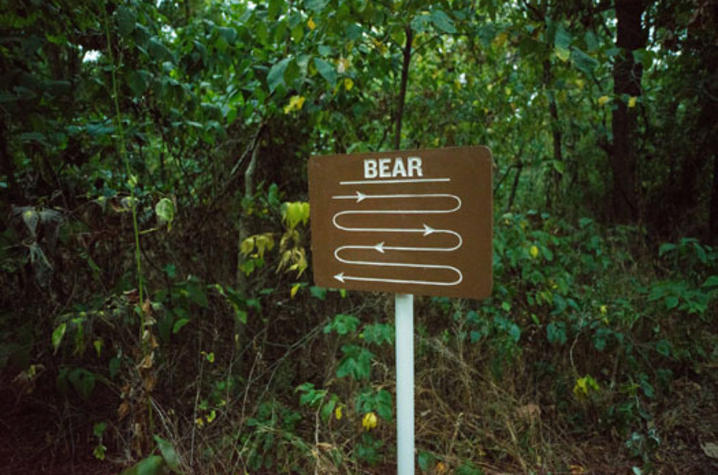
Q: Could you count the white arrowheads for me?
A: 4